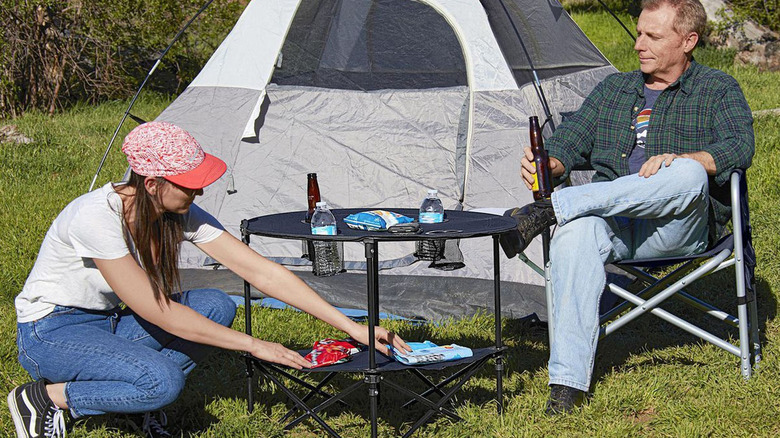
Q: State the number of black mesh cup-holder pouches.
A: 4